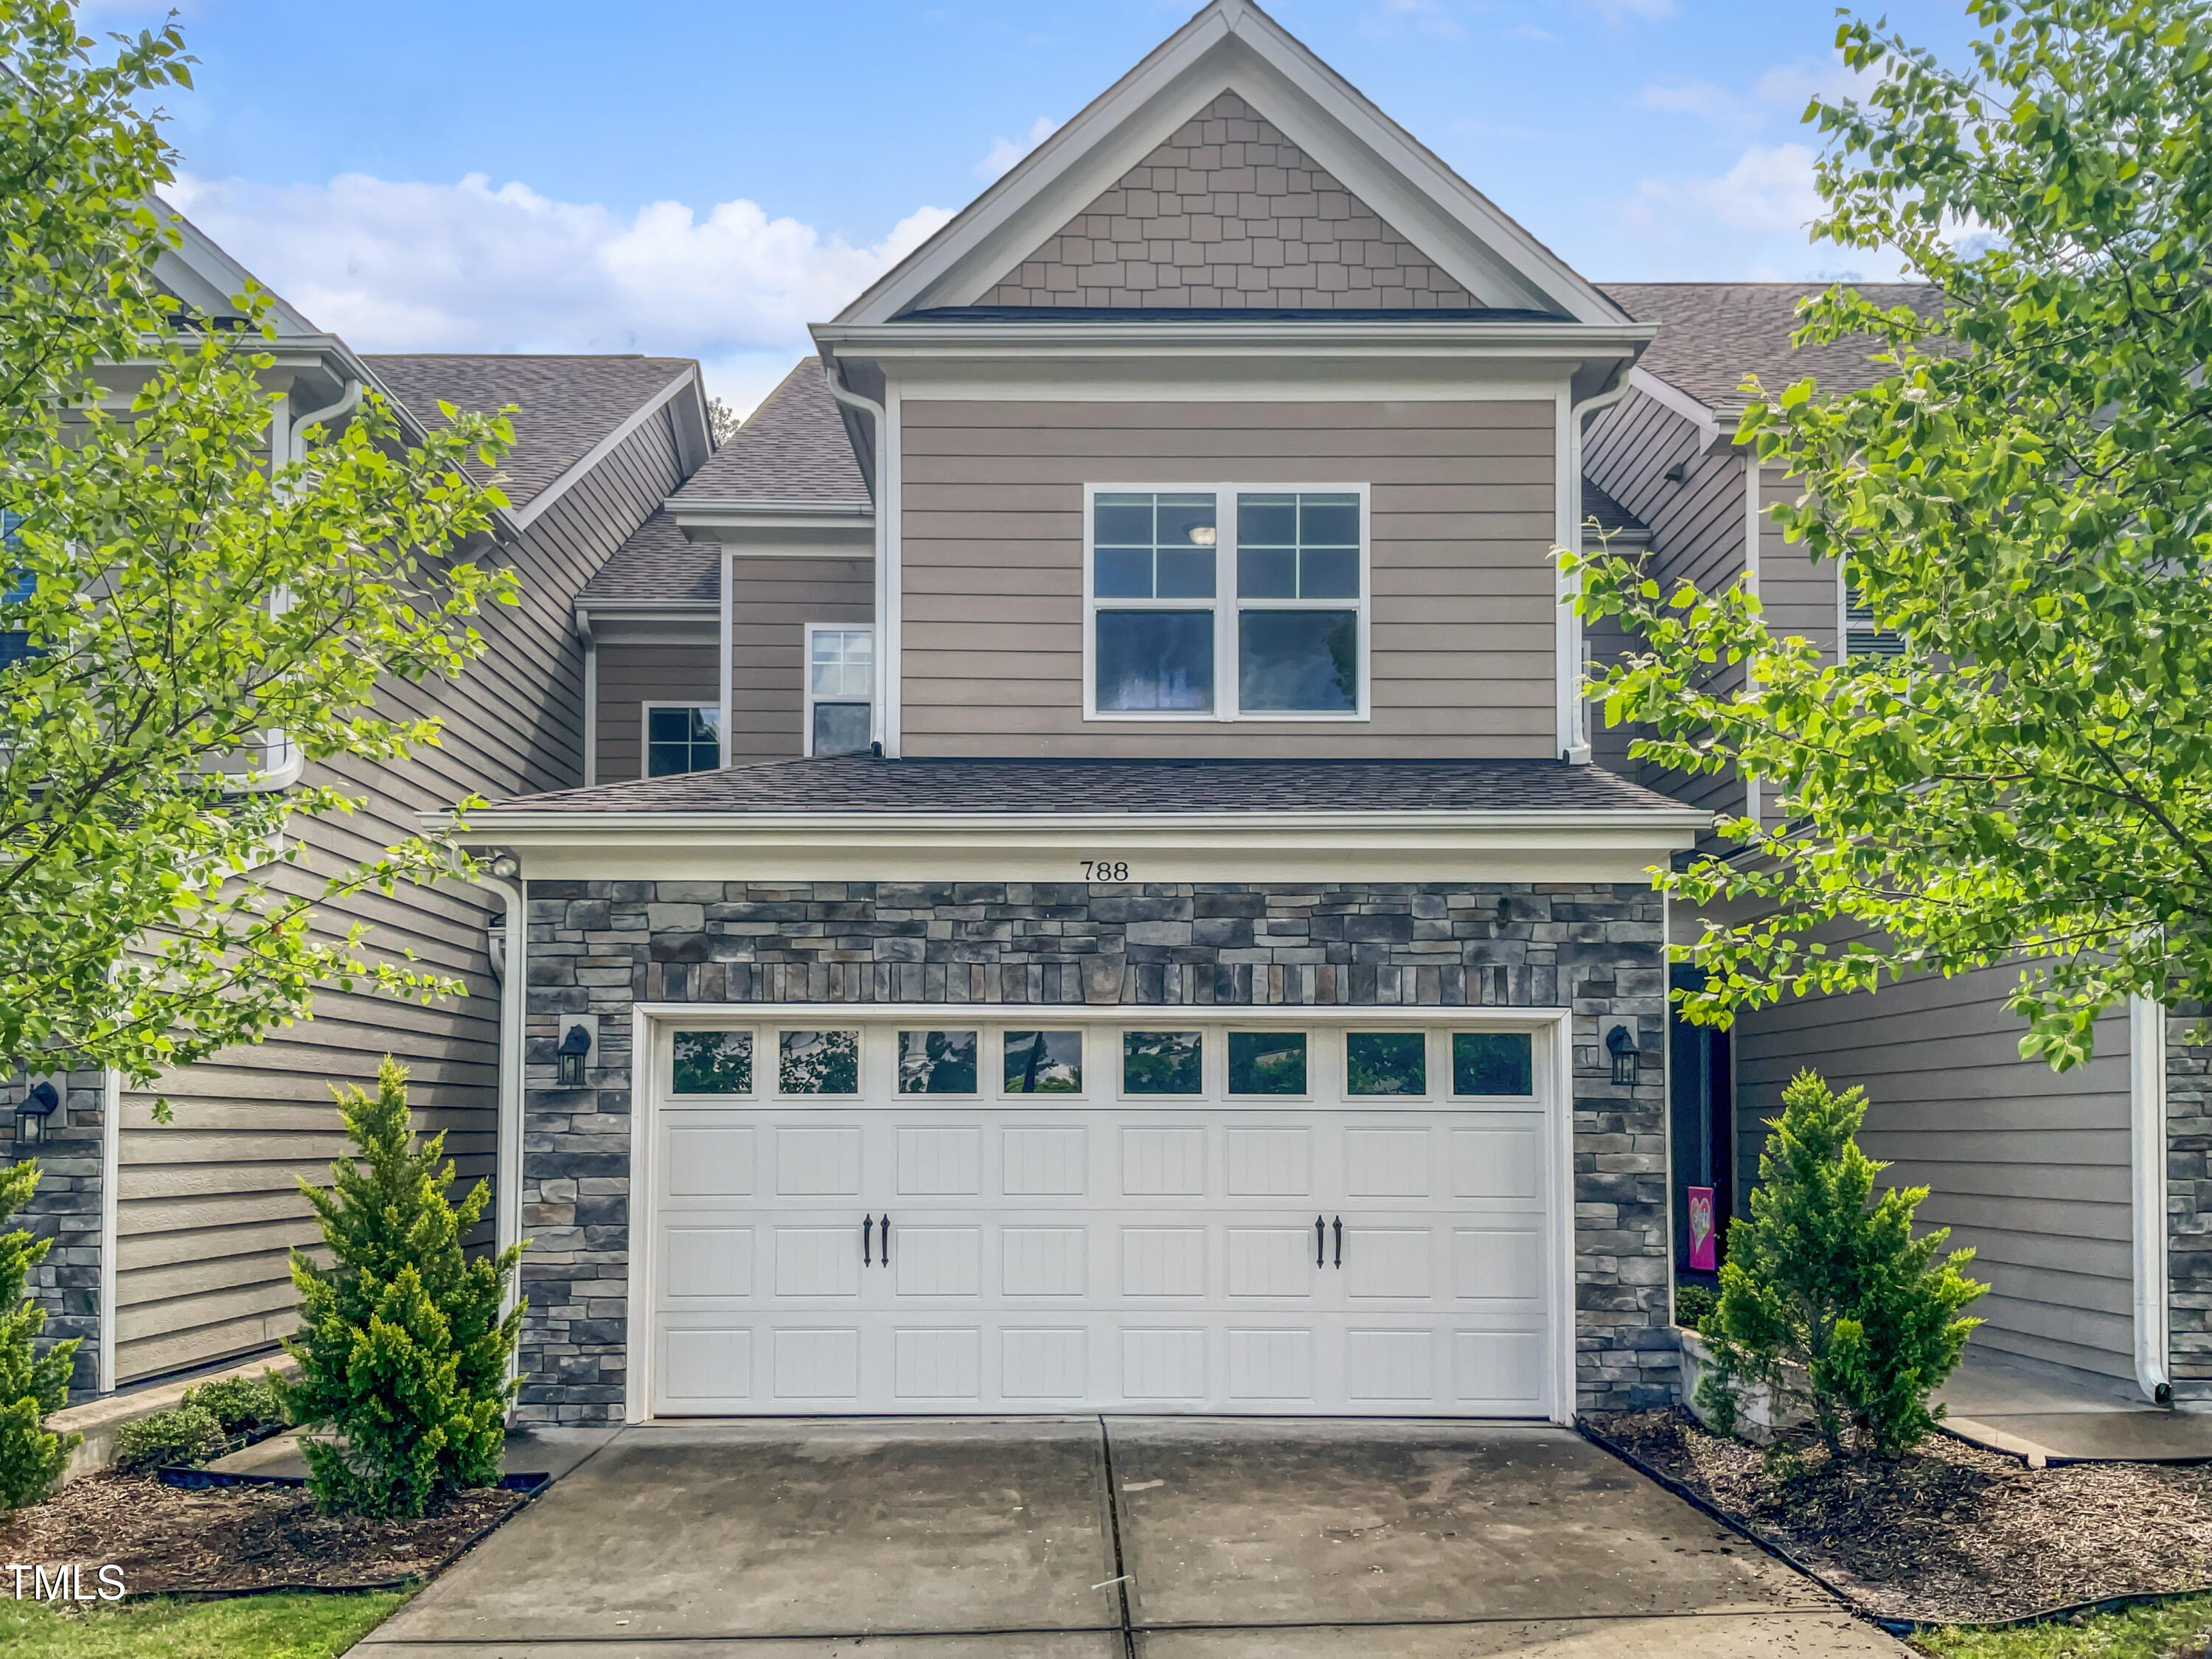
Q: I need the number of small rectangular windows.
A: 8